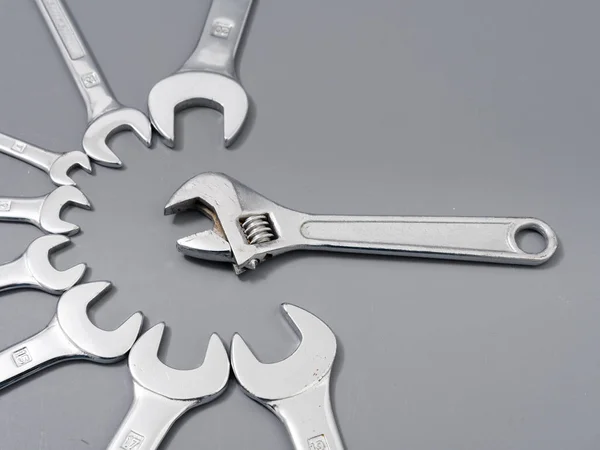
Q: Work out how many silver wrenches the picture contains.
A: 9